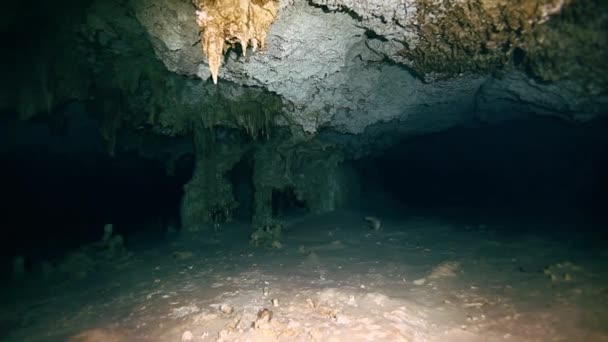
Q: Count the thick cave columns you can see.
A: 3